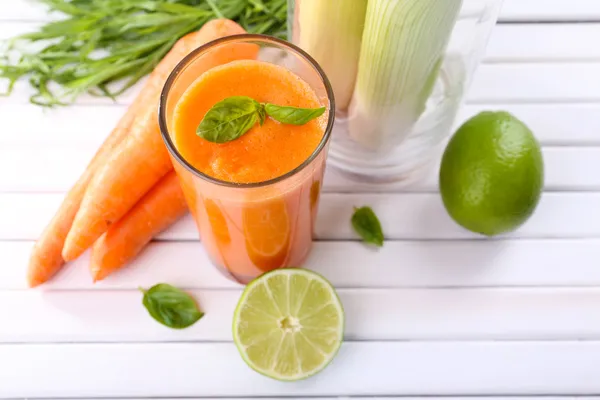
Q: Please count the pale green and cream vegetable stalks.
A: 2